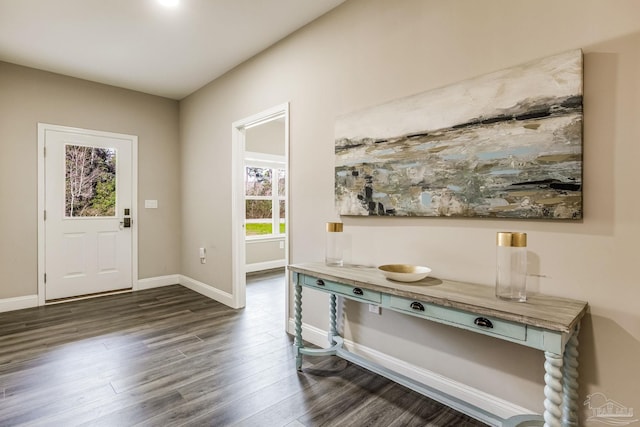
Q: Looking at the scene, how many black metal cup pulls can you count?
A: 4